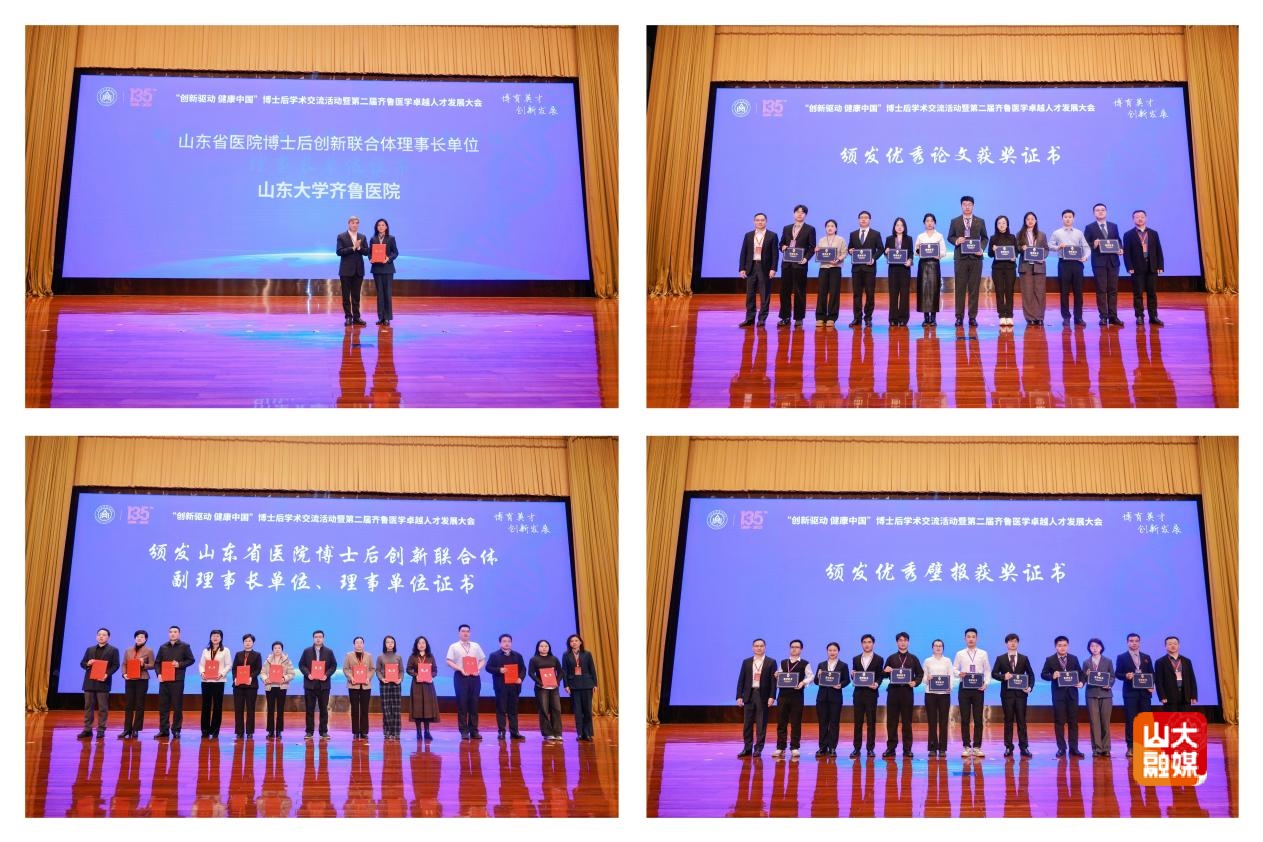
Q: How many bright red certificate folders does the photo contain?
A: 14